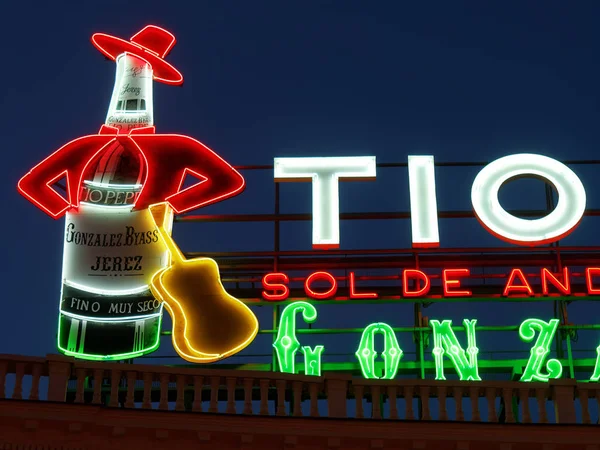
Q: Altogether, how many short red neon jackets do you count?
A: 1